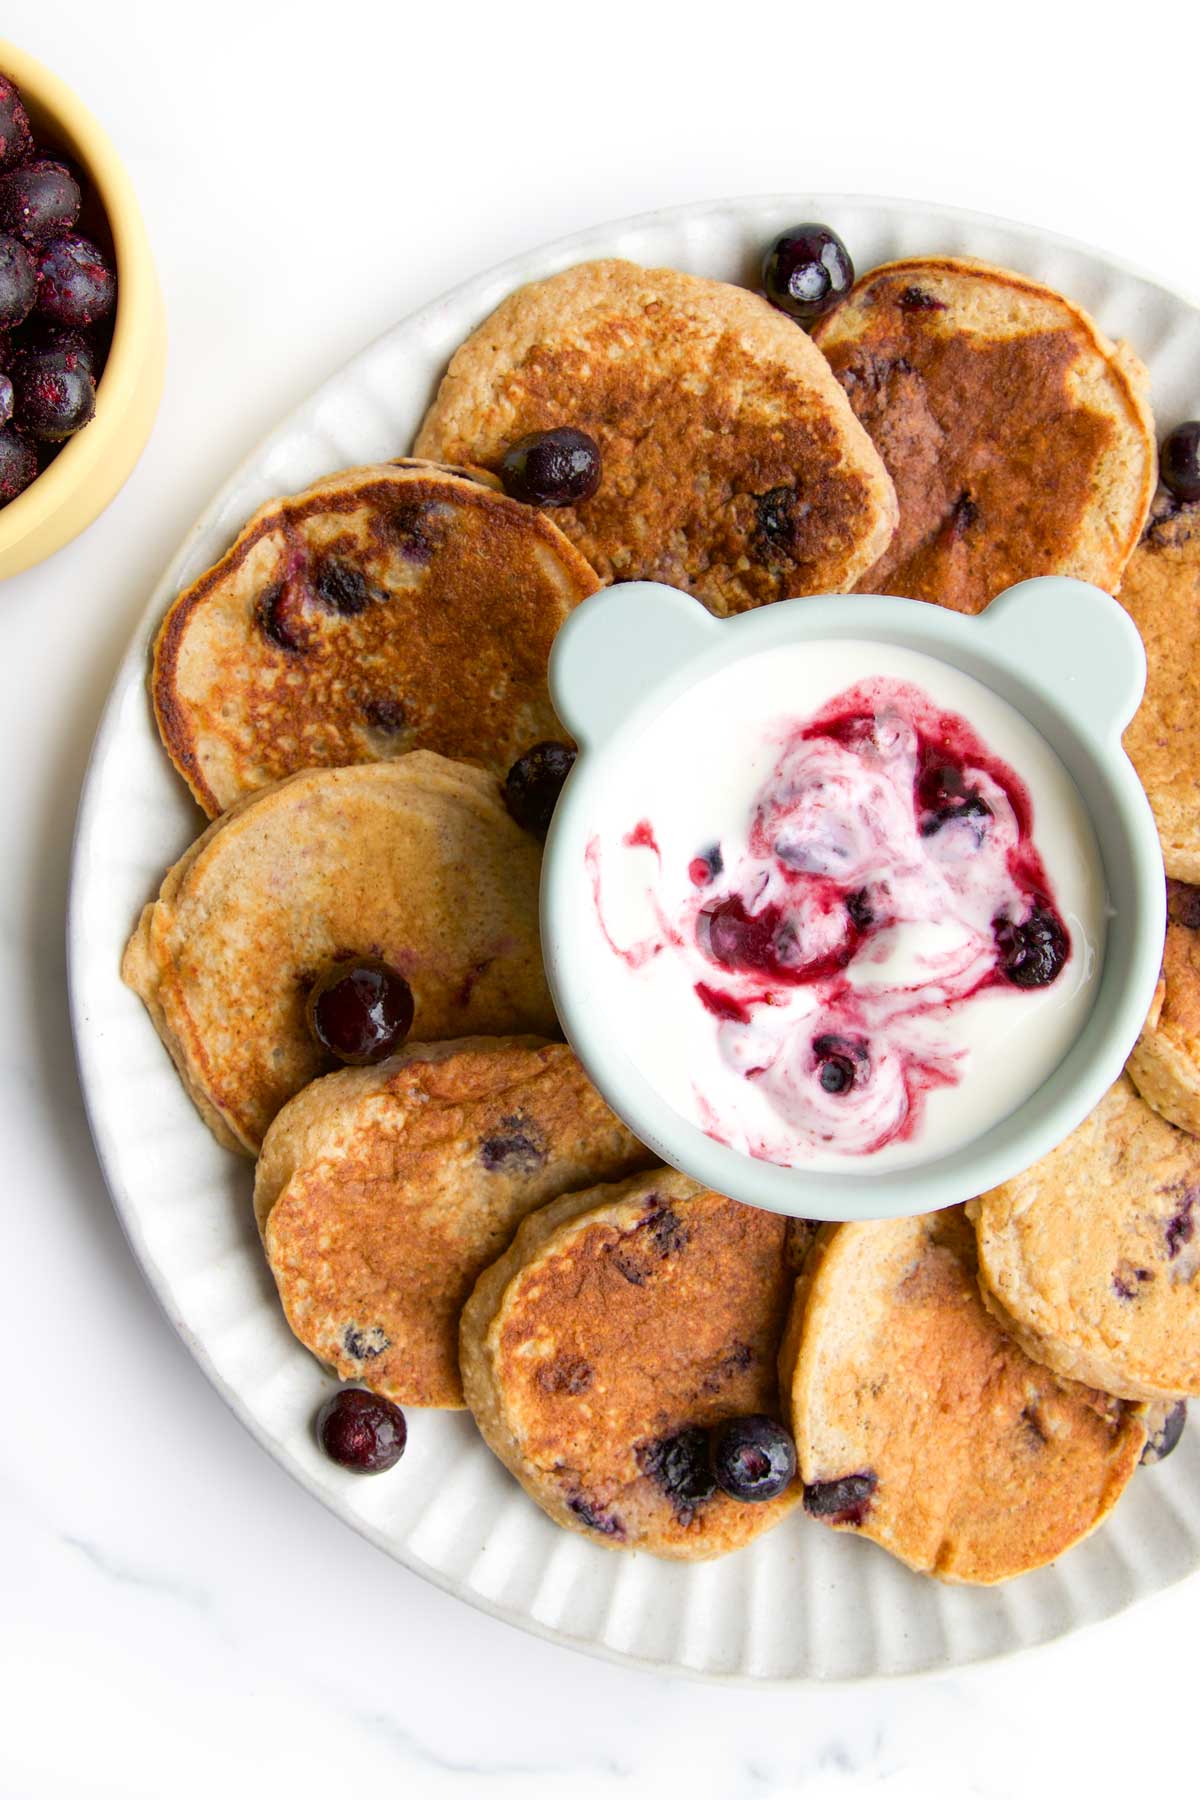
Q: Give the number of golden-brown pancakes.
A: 10